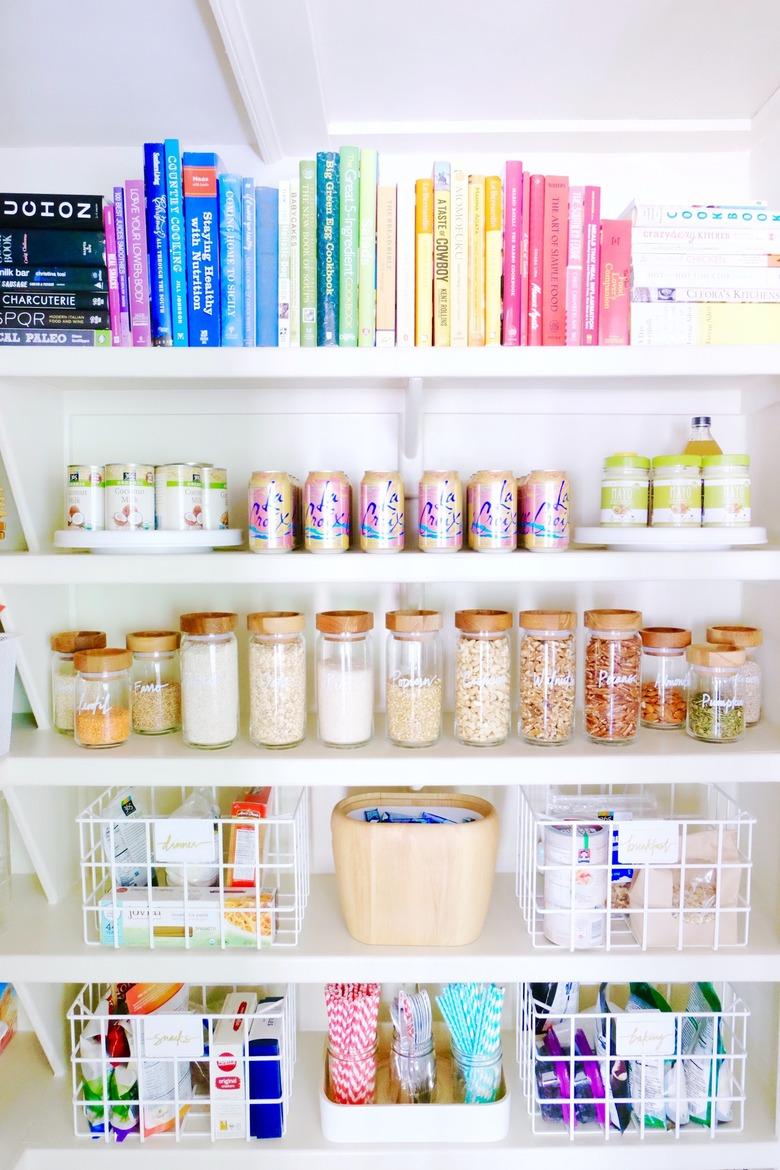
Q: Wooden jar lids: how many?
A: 13